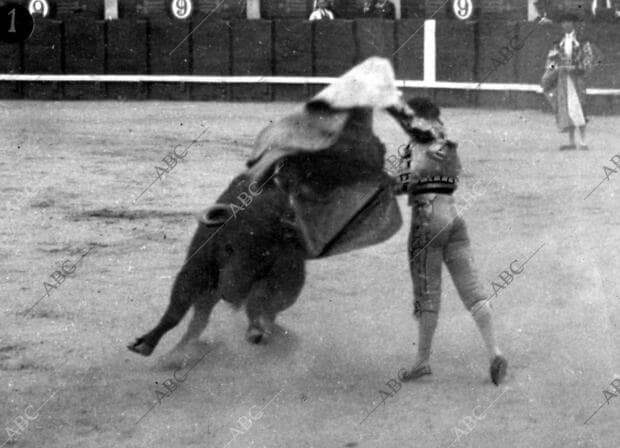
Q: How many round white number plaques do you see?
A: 3